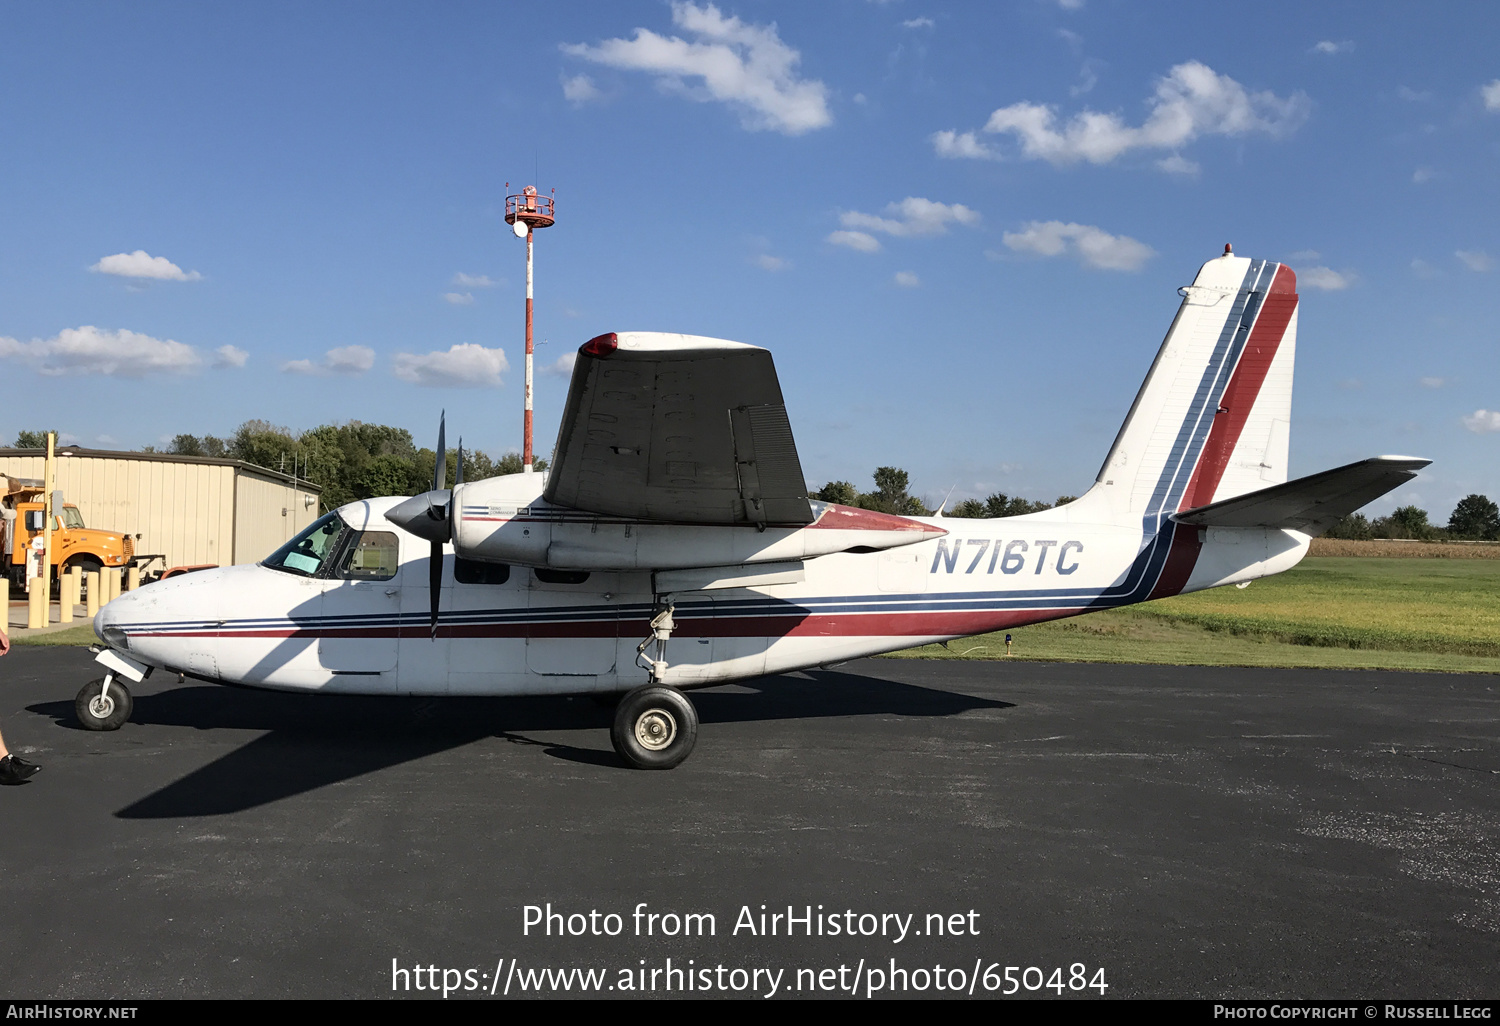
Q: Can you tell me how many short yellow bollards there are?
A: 8